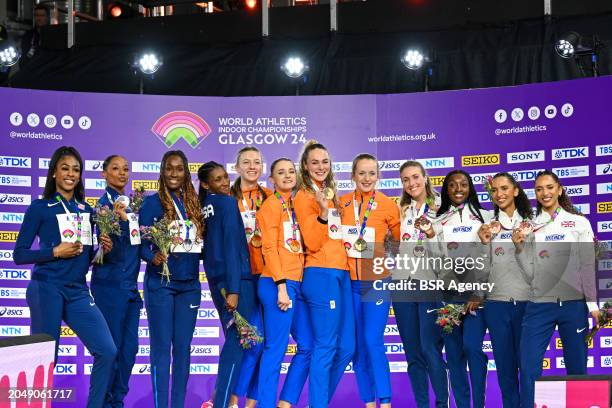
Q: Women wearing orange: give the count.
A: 4